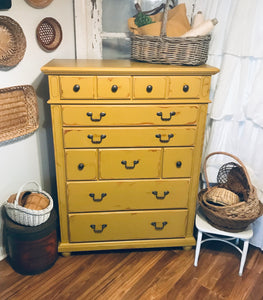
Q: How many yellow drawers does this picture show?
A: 11